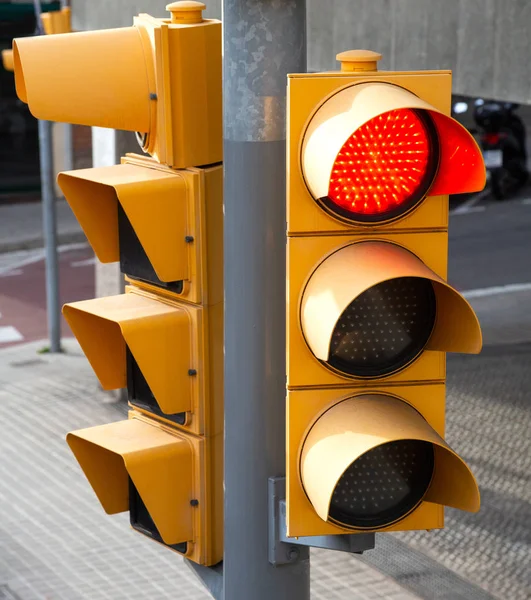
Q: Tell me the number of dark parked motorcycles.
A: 1